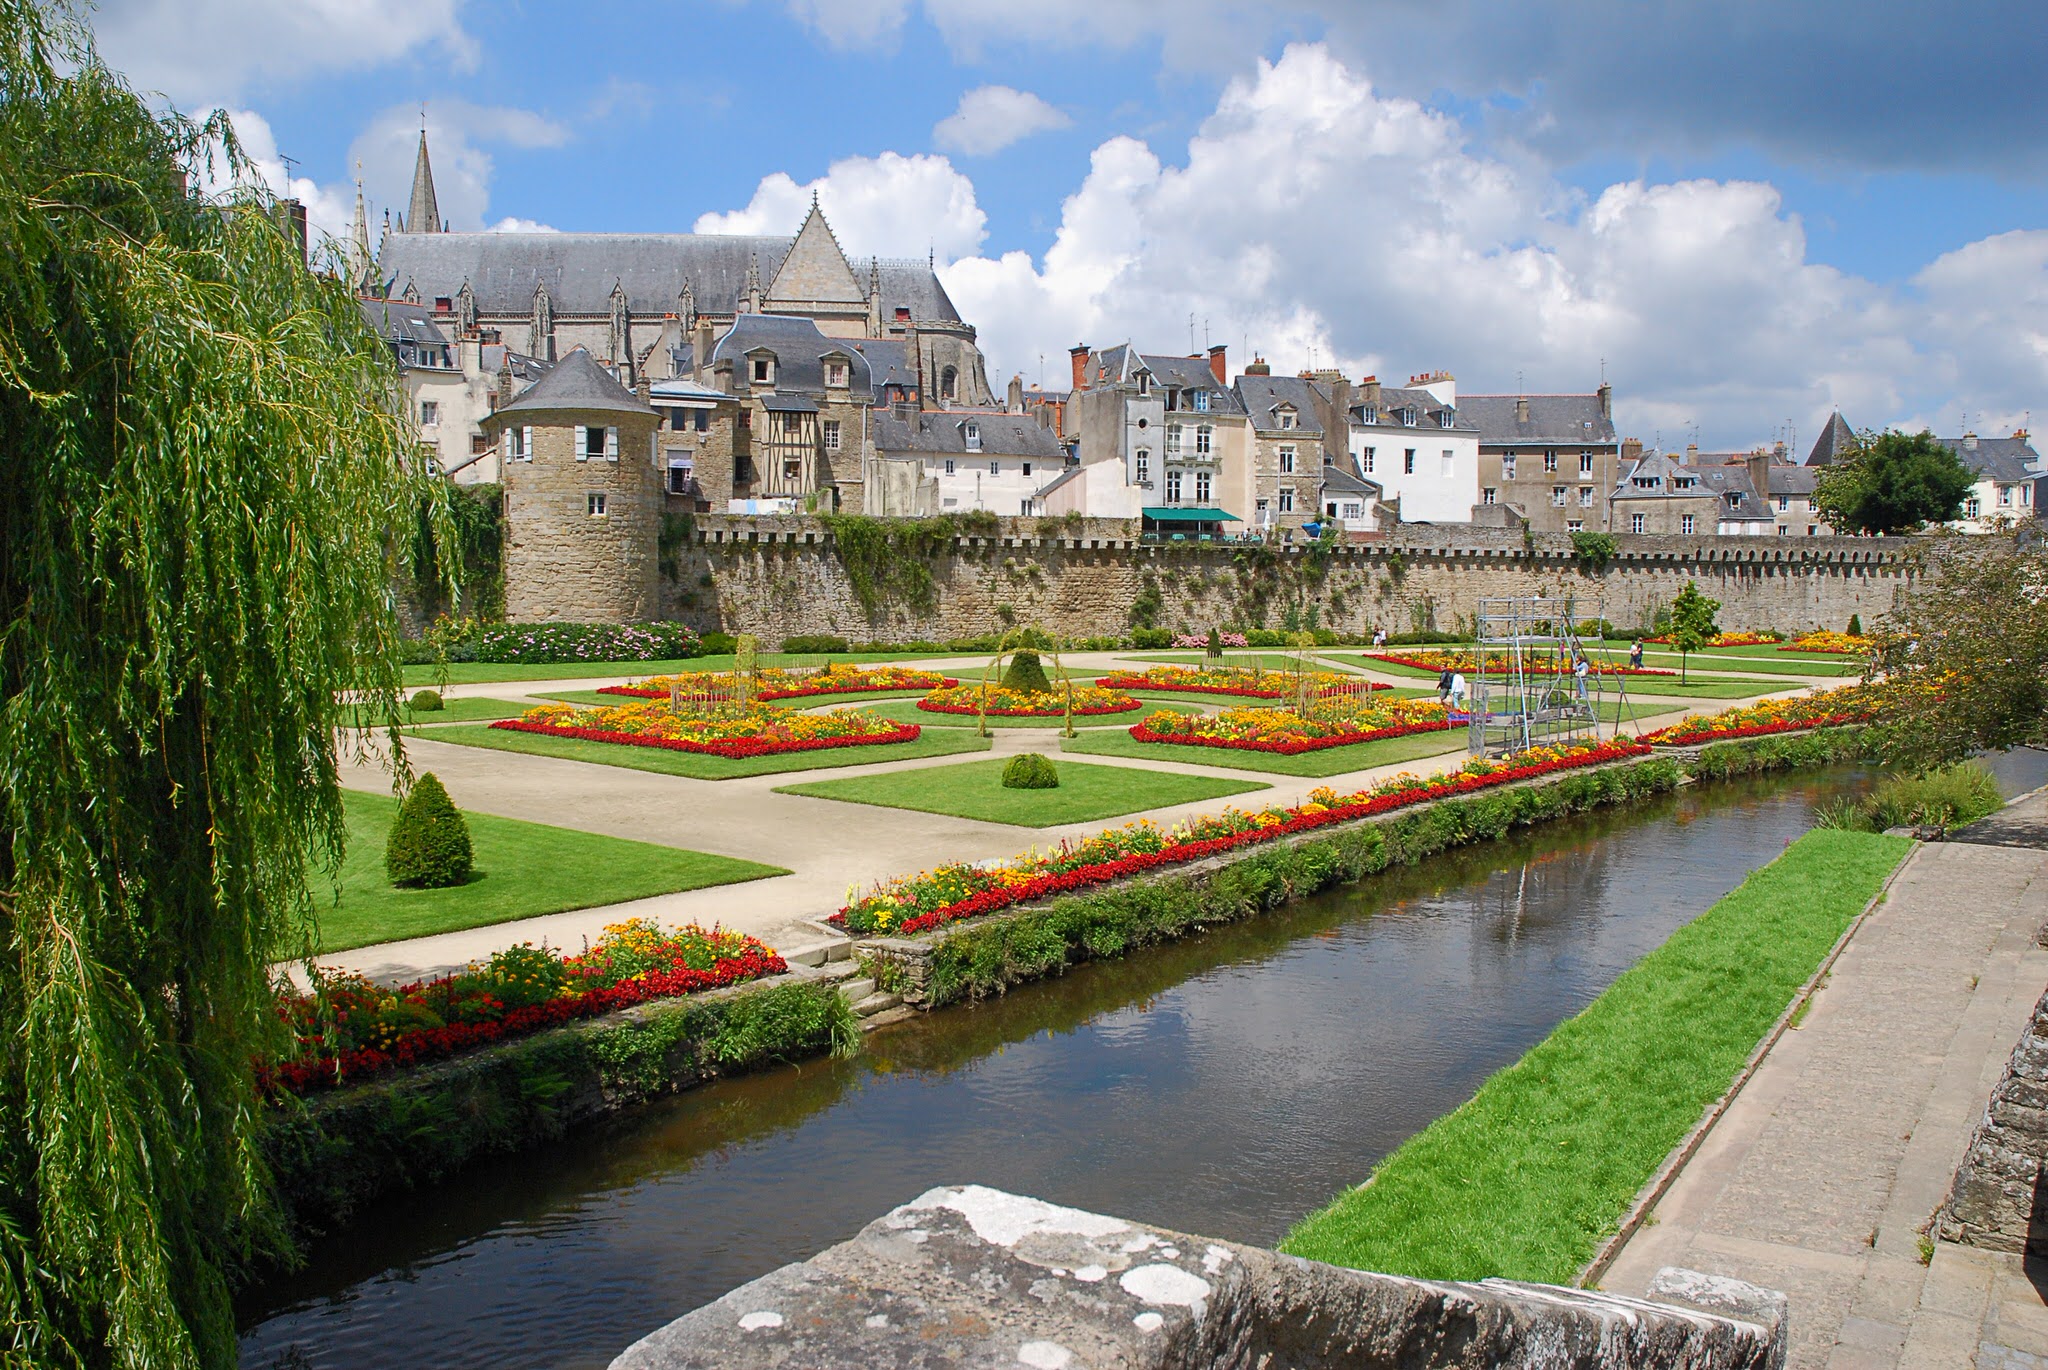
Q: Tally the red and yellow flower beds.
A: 11